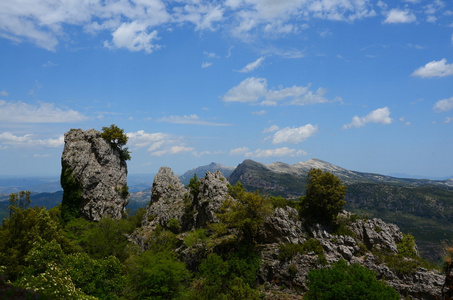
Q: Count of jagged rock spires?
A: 3